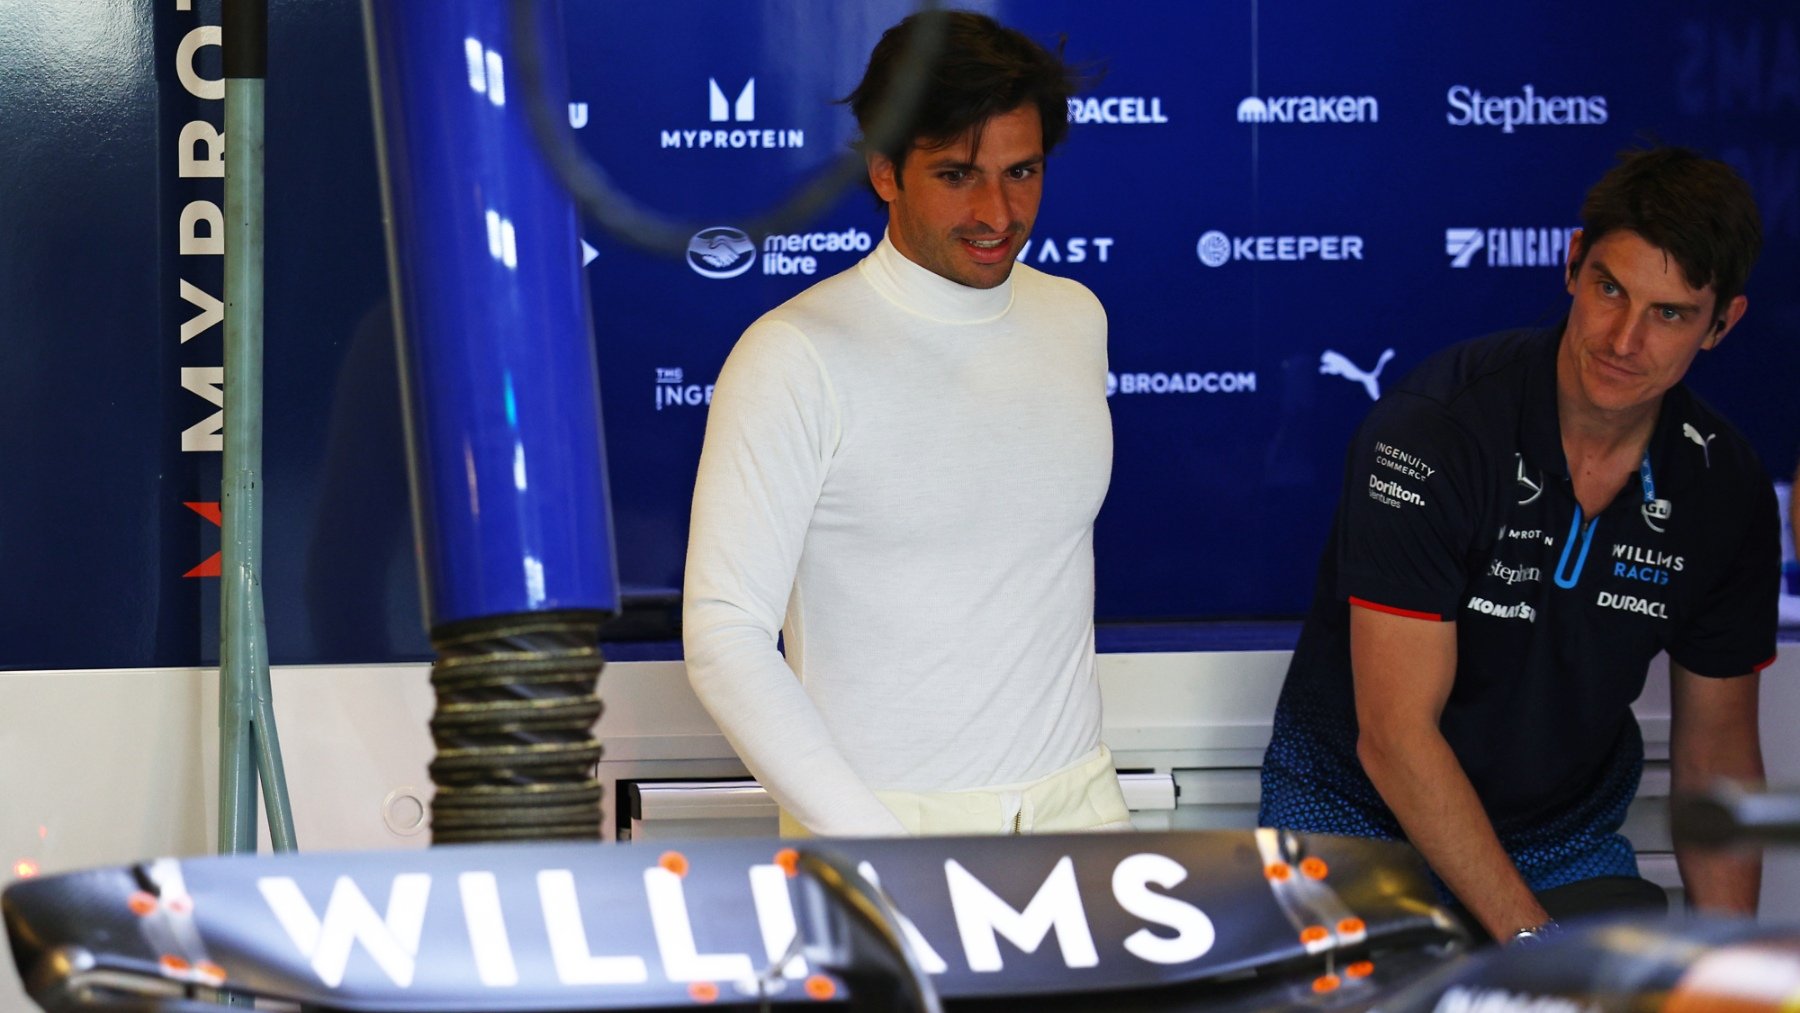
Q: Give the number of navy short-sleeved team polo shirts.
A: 1